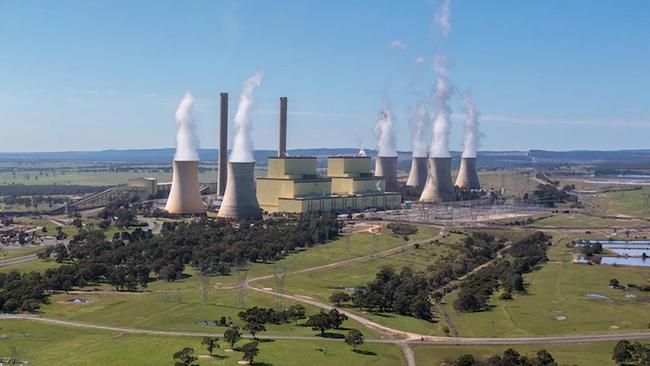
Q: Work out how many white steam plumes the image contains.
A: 6